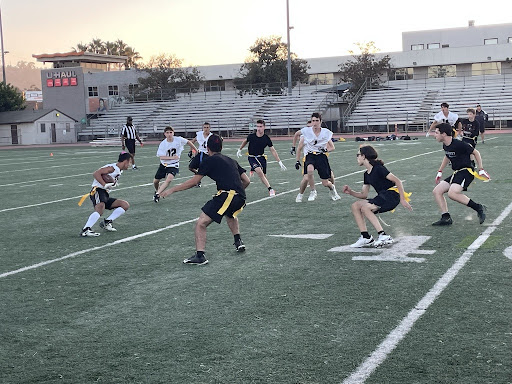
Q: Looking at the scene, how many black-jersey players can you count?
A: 5